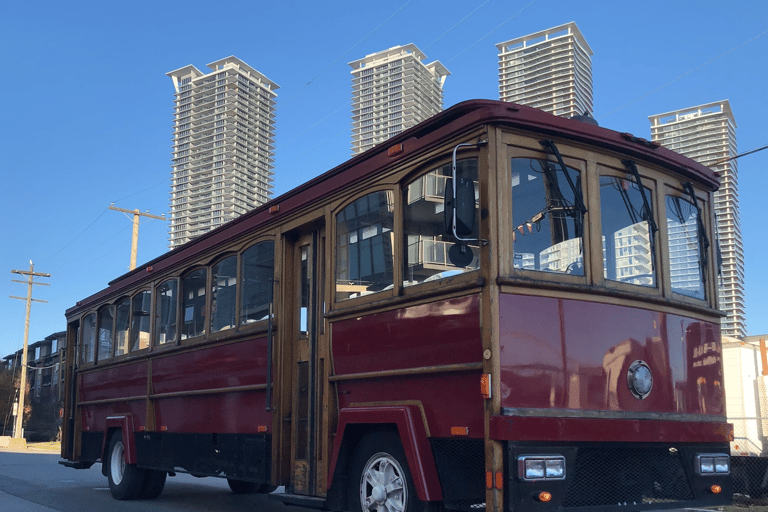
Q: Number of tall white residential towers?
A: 4